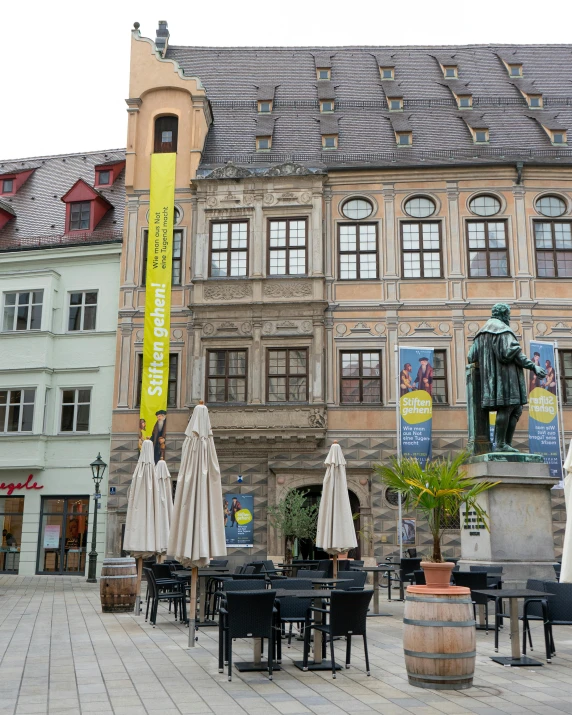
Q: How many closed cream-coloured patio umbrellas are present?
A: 5